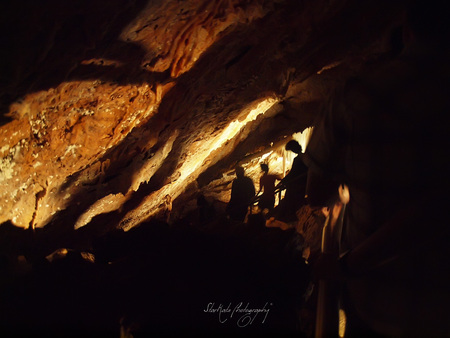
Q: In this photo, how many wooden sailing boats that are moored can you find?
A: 0